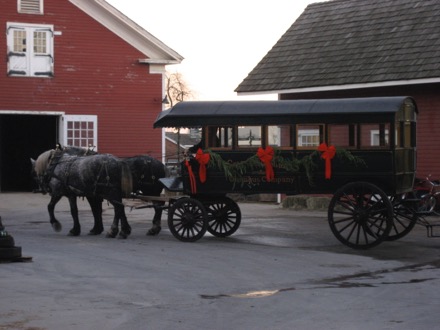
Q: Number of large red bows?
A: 3